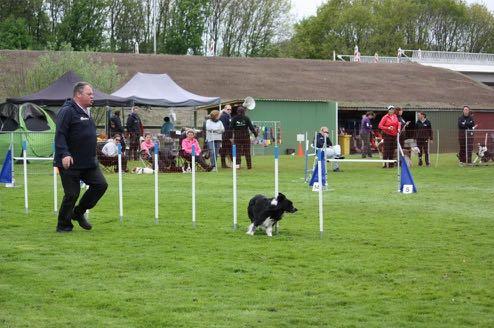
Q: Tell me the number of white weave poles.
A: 8